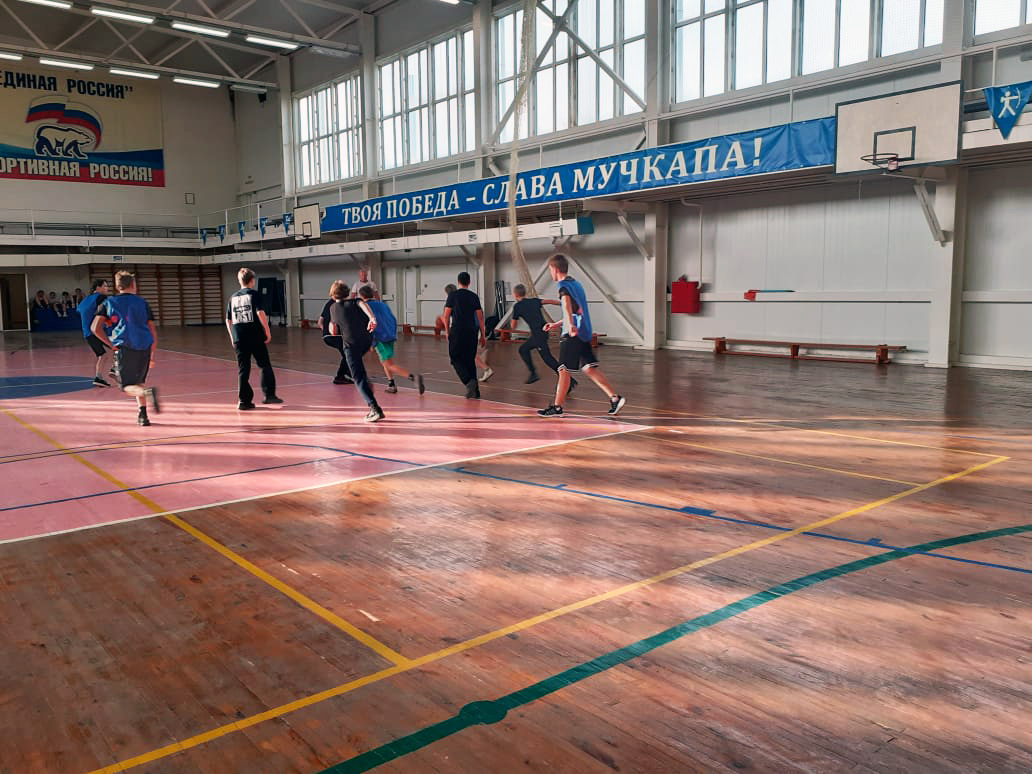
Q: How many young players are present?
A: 10